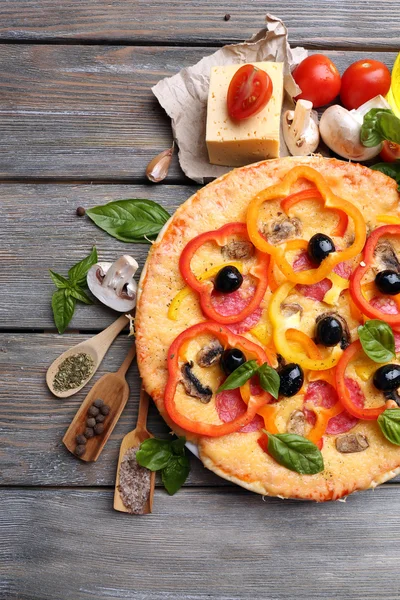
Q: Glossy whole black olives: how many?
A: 7